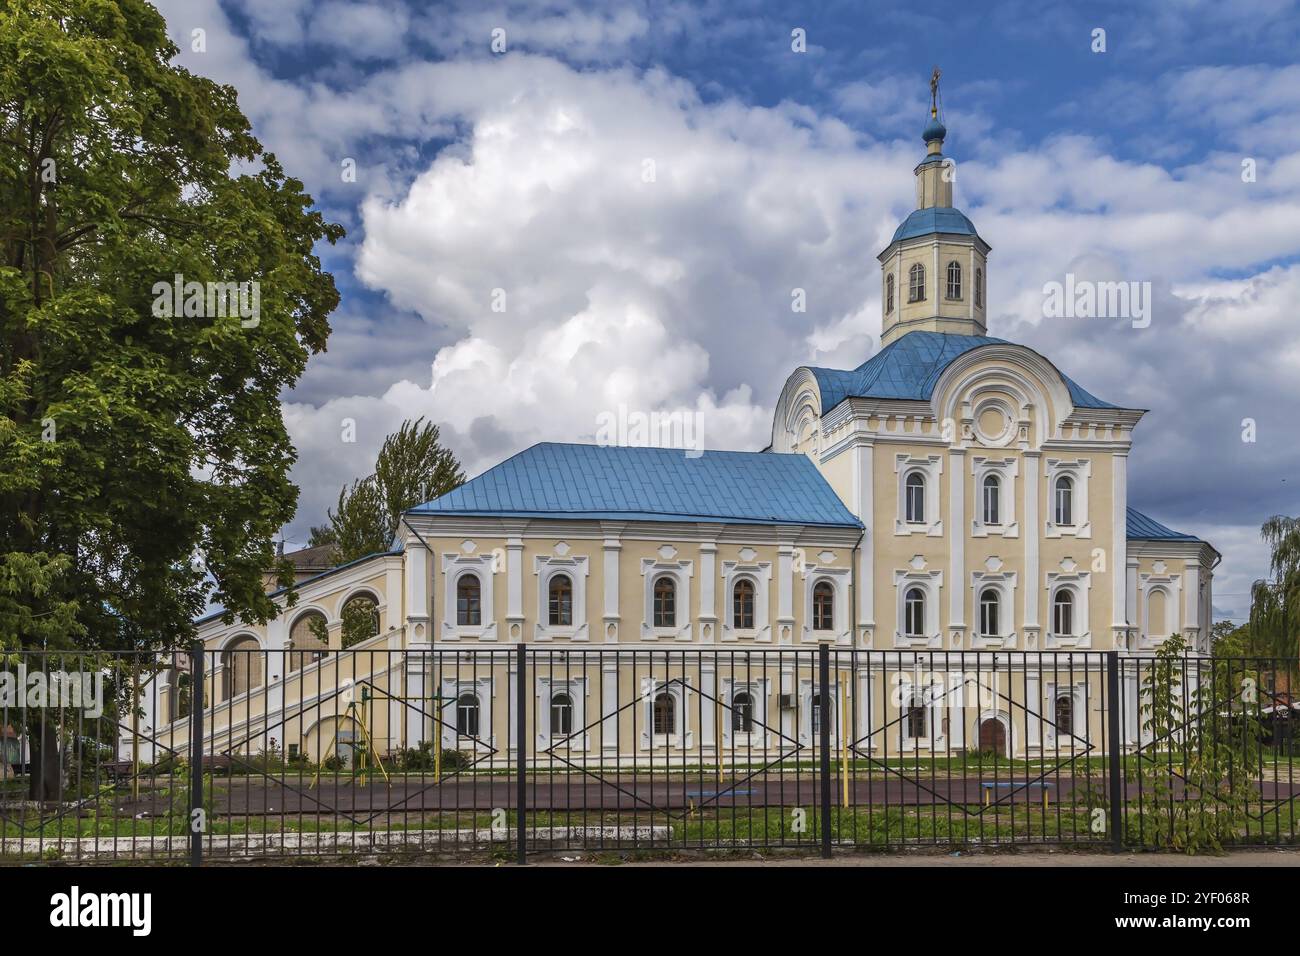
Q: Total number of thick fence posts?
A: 4